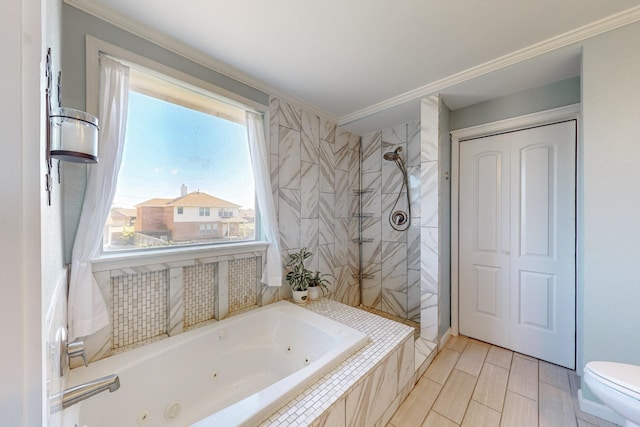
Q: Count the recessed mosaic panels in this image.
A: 3